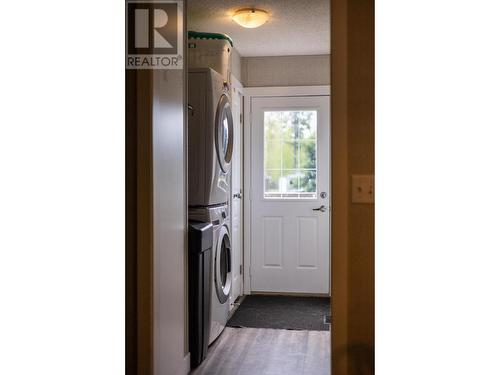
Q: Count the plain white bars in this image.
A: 2